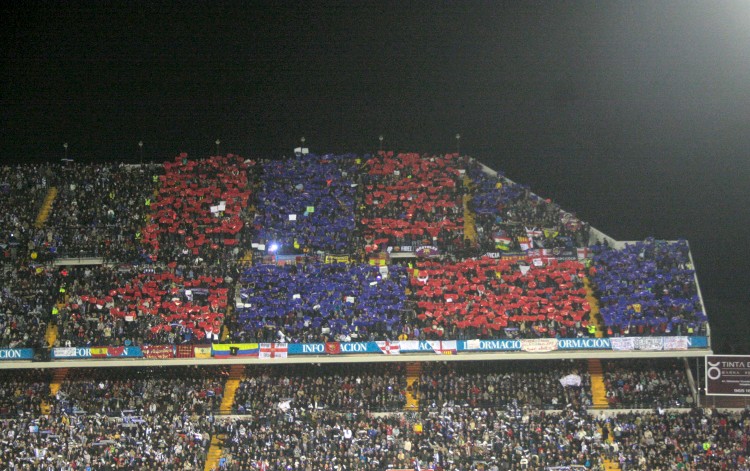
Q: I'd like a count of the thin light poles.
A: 6